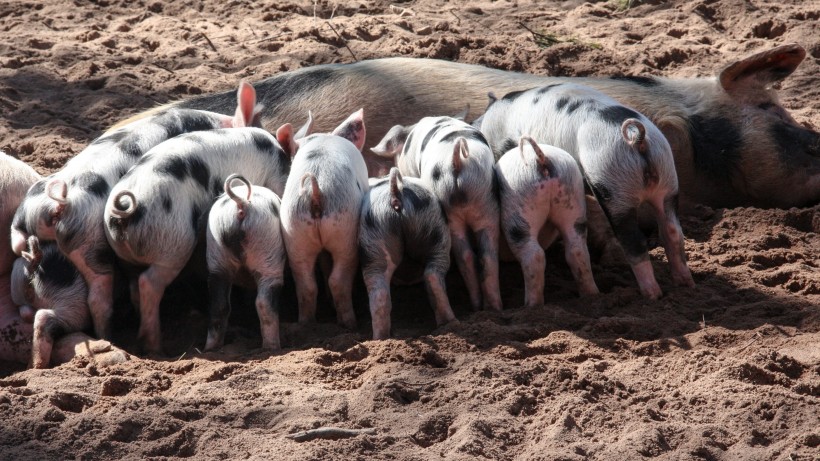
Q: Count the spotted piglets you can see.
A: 9